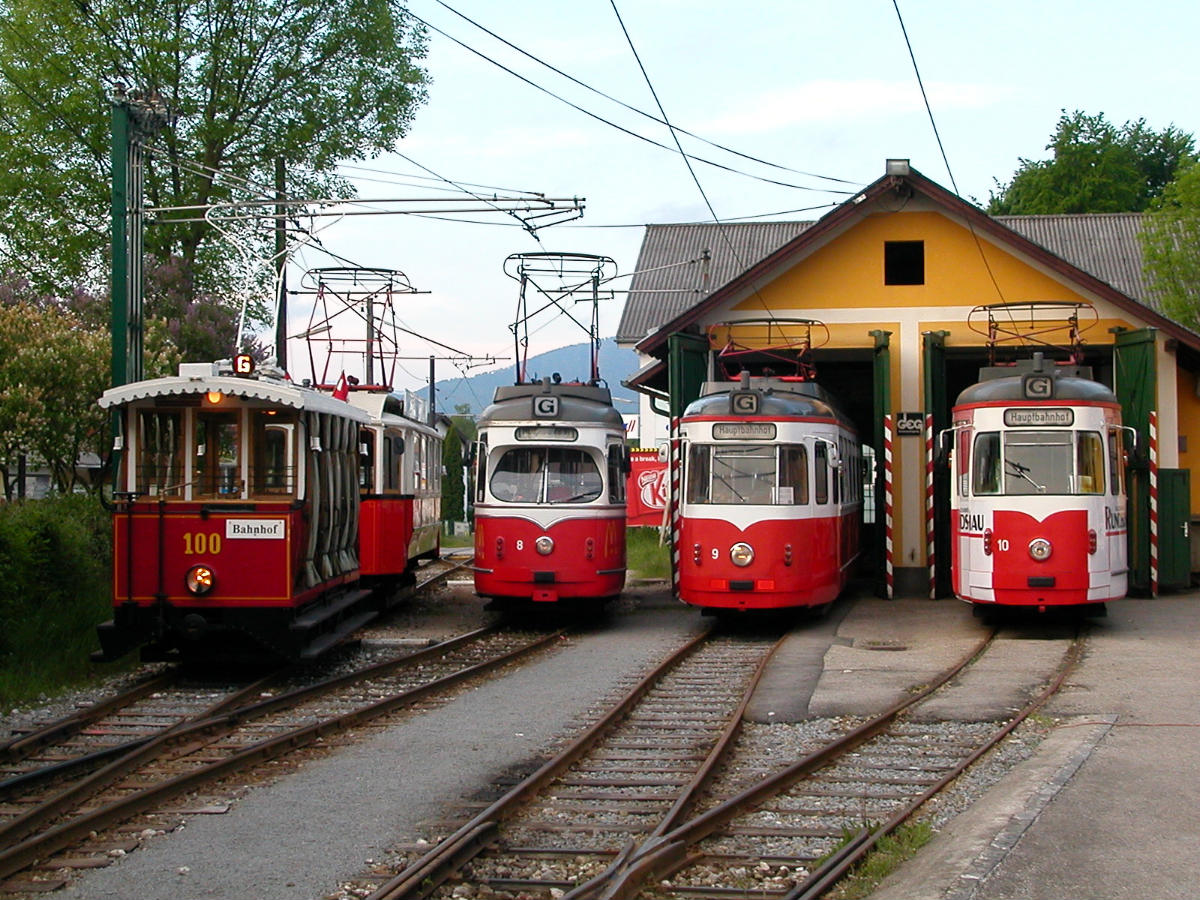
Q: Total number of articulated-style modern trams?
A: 3